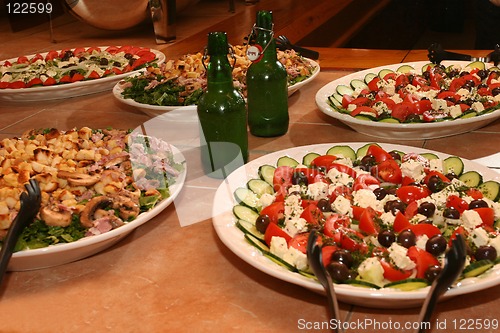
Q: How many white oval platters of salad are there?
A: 5